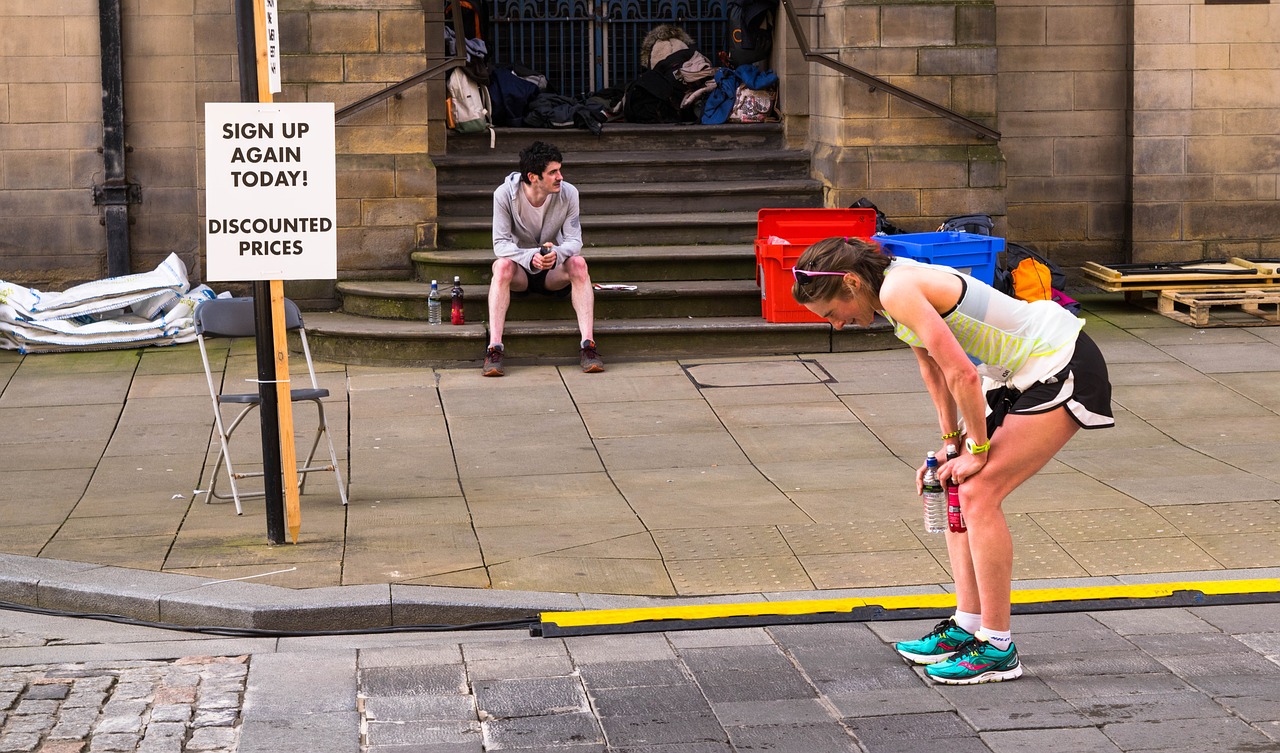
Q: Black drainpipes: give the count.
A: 1